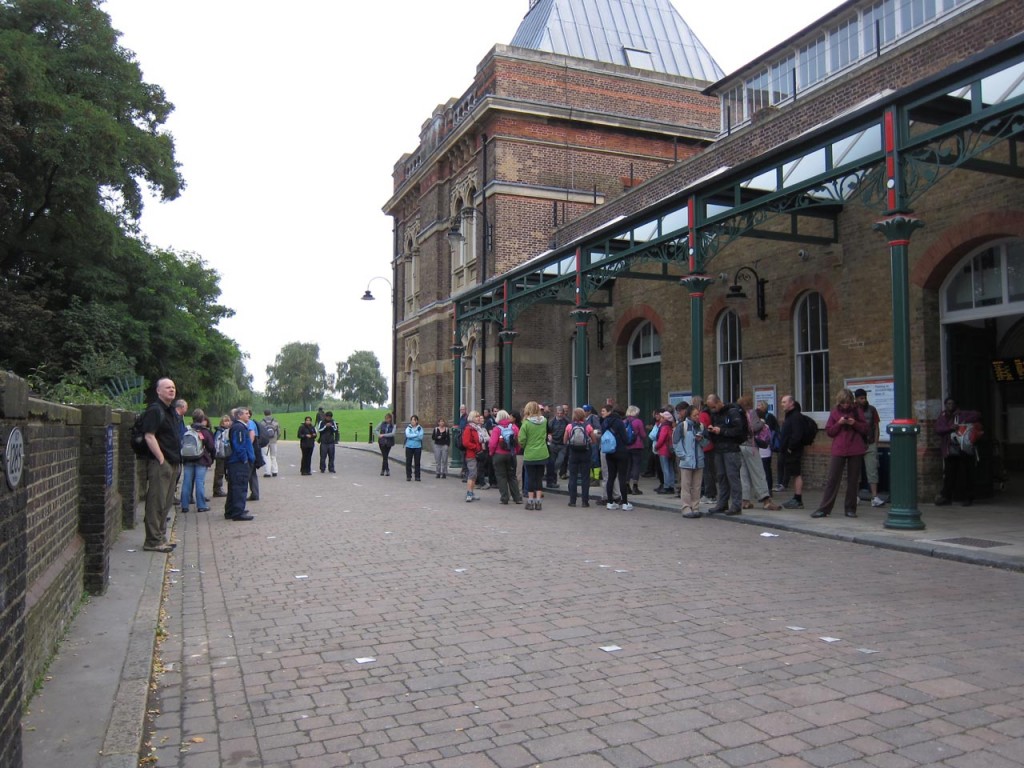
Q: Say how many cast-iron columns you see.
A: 5